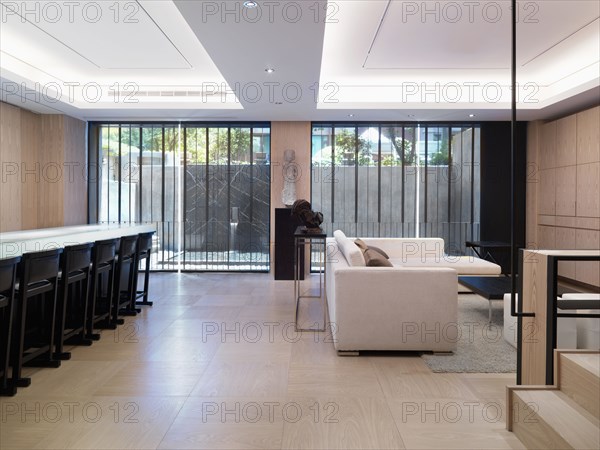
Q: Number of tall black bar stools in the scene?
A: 6